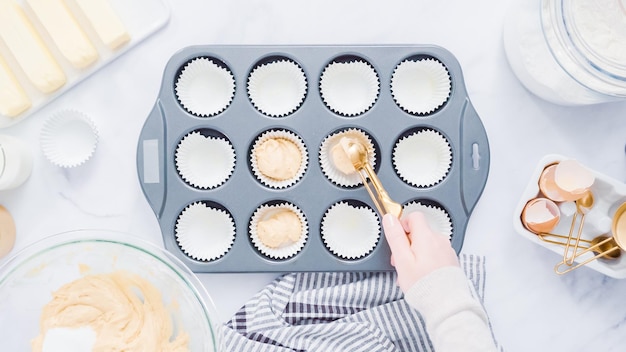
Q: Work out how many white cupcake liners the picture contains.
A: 13